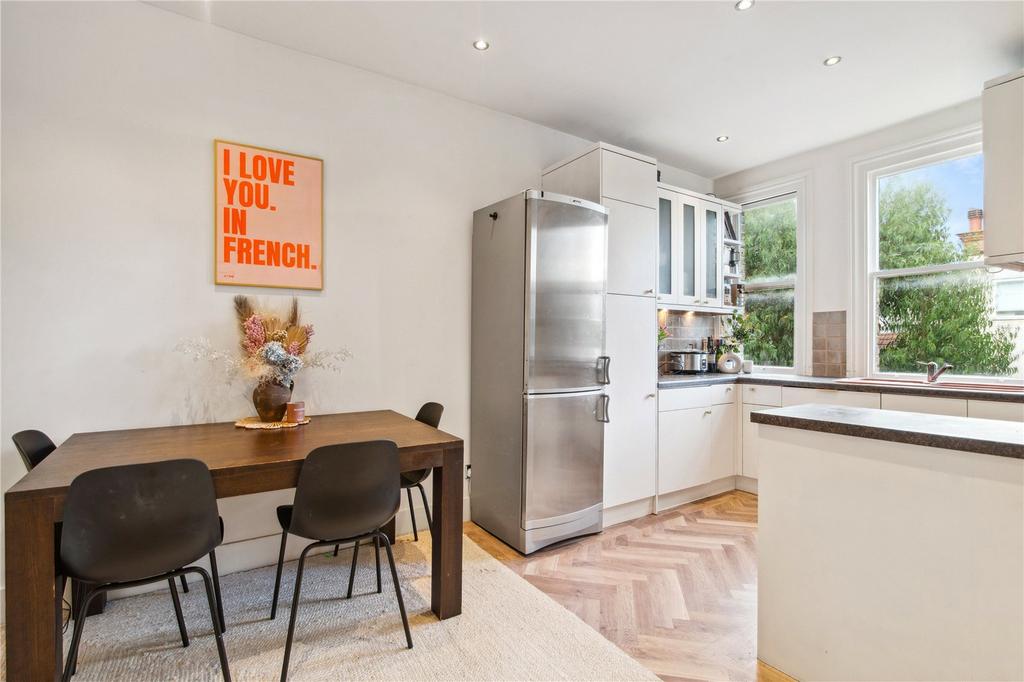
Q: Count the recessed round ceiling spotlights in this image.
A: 4